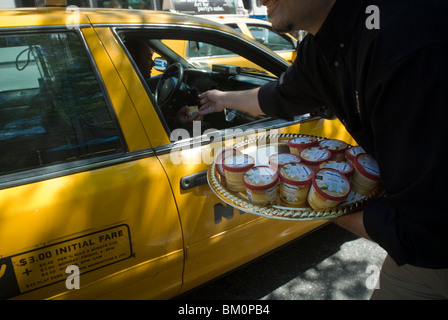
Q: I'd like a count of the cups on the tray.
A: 12